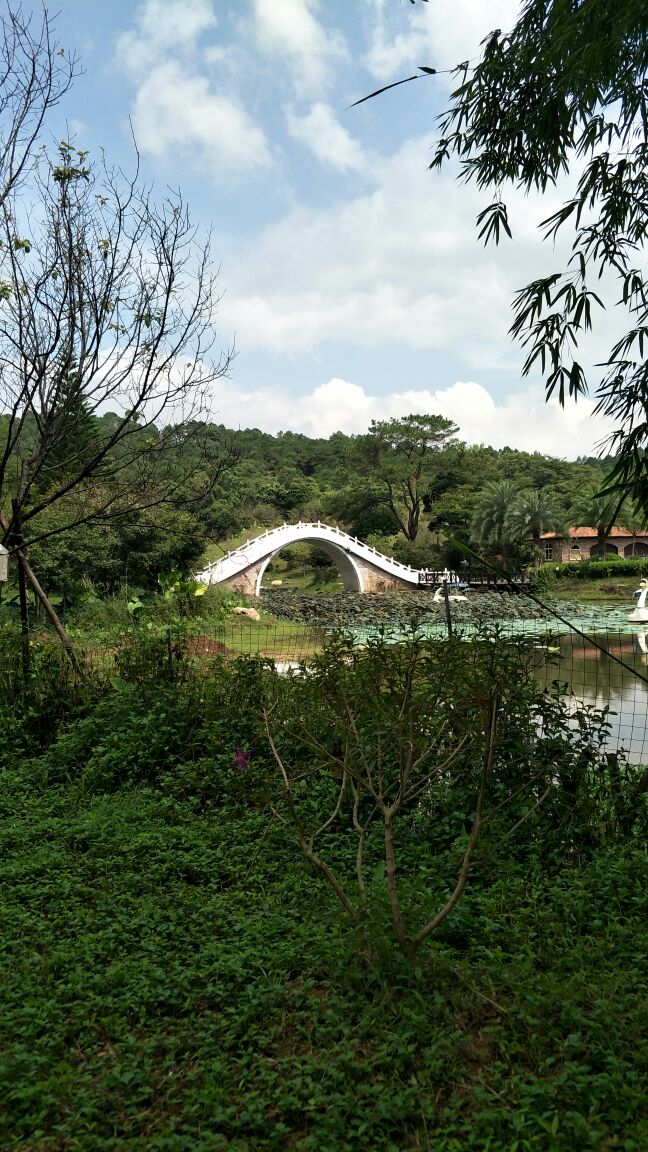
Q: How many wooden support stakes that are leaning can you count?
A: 1